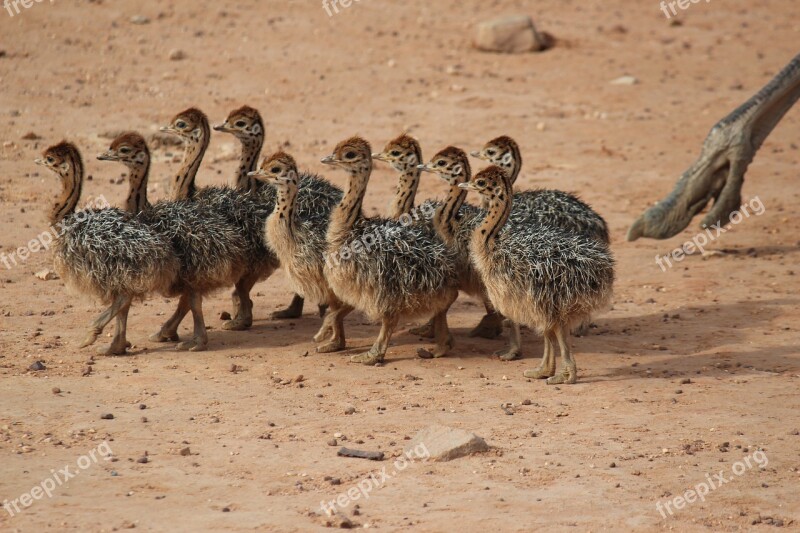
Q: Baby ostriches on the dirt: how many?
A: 10